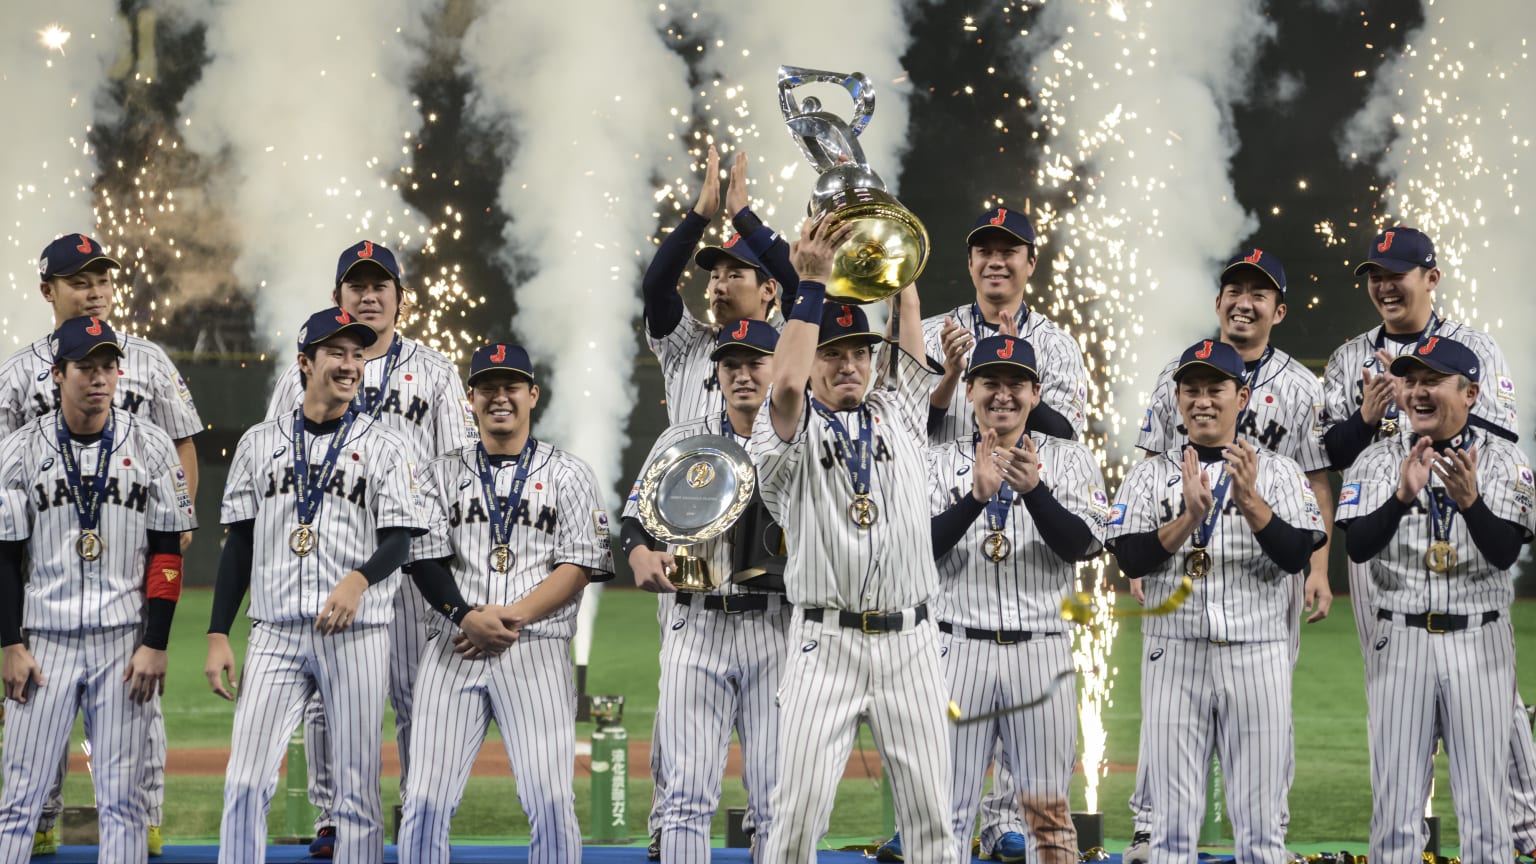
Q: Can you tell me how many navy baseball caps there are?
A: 14